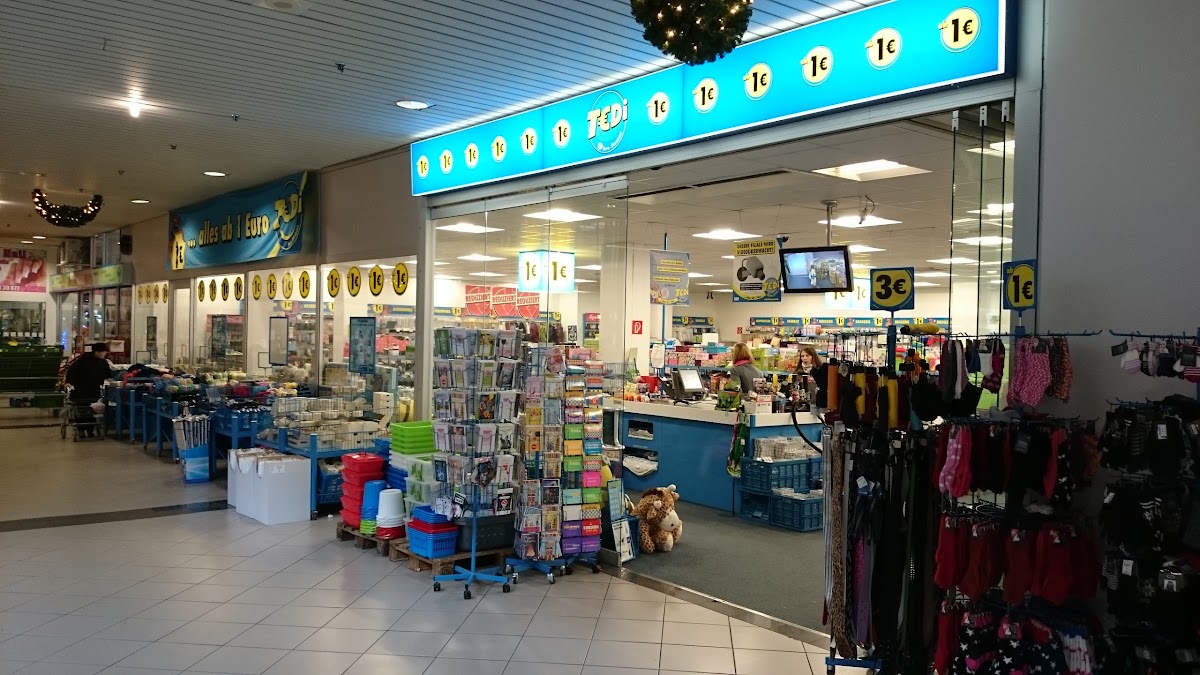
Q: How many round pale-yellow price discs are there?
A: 12